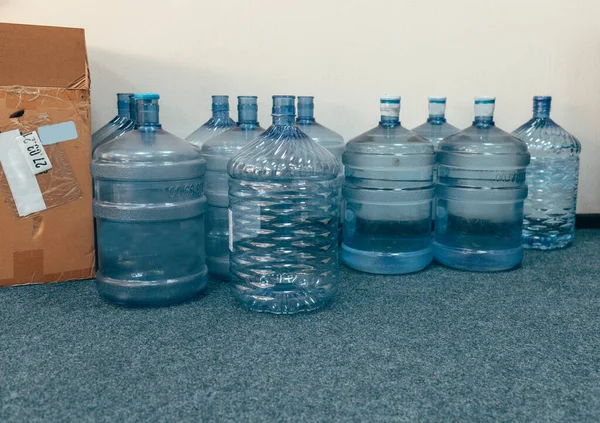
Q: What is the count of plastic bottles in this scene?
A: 11